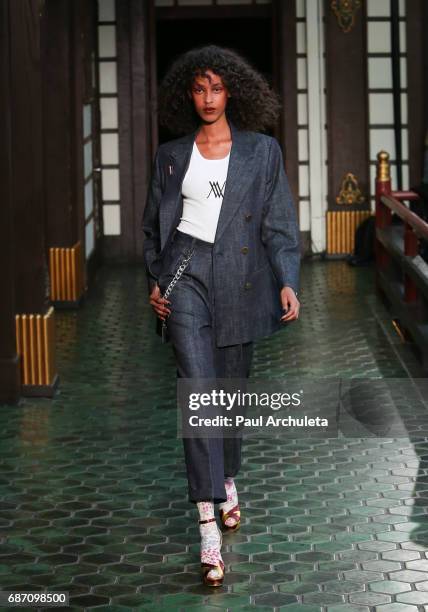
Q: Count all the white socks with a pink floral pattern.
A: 2